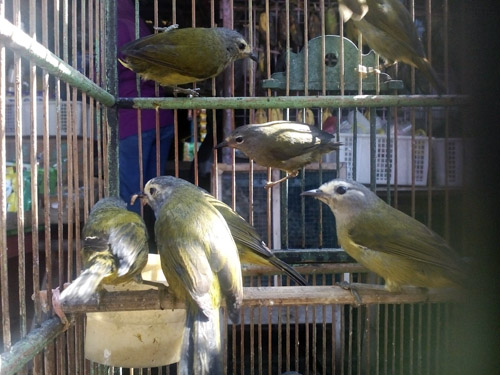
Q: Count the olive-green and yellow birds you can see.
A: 7